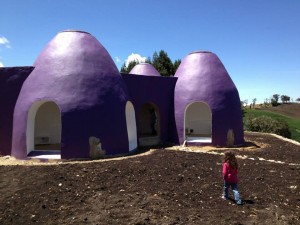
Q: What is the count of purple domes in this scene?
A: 3